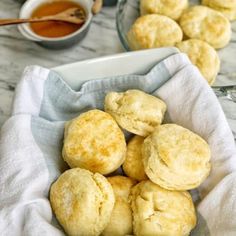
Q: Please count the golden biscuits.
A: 12